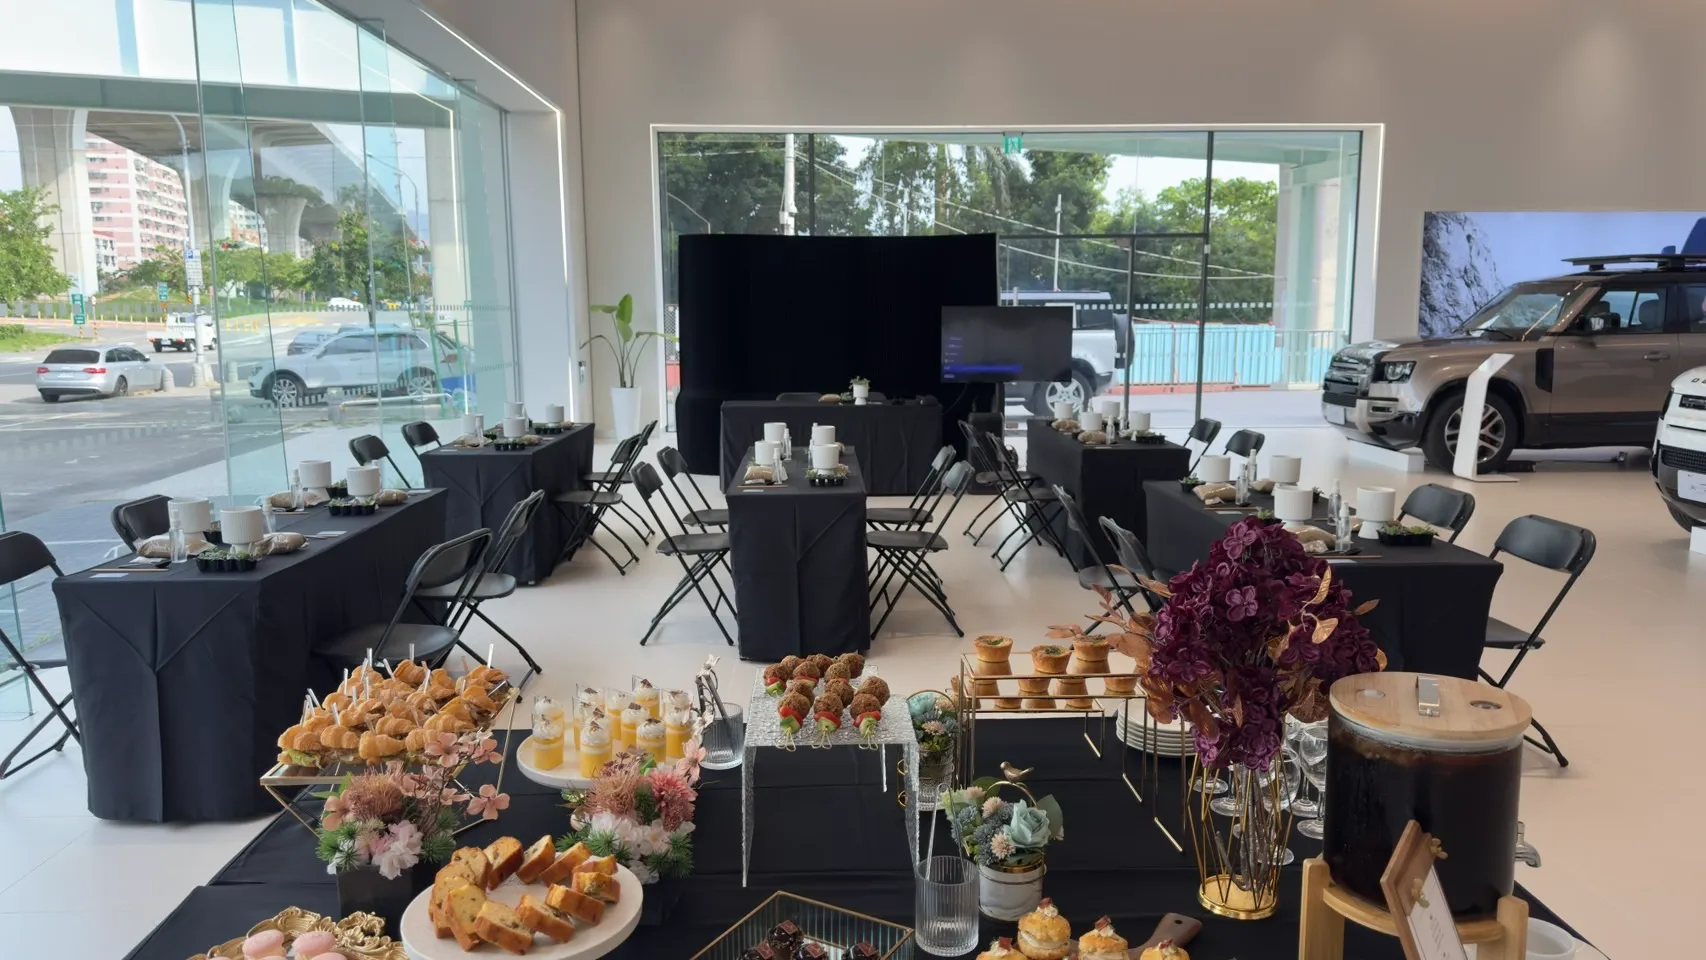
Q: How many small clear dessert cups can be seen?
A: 12